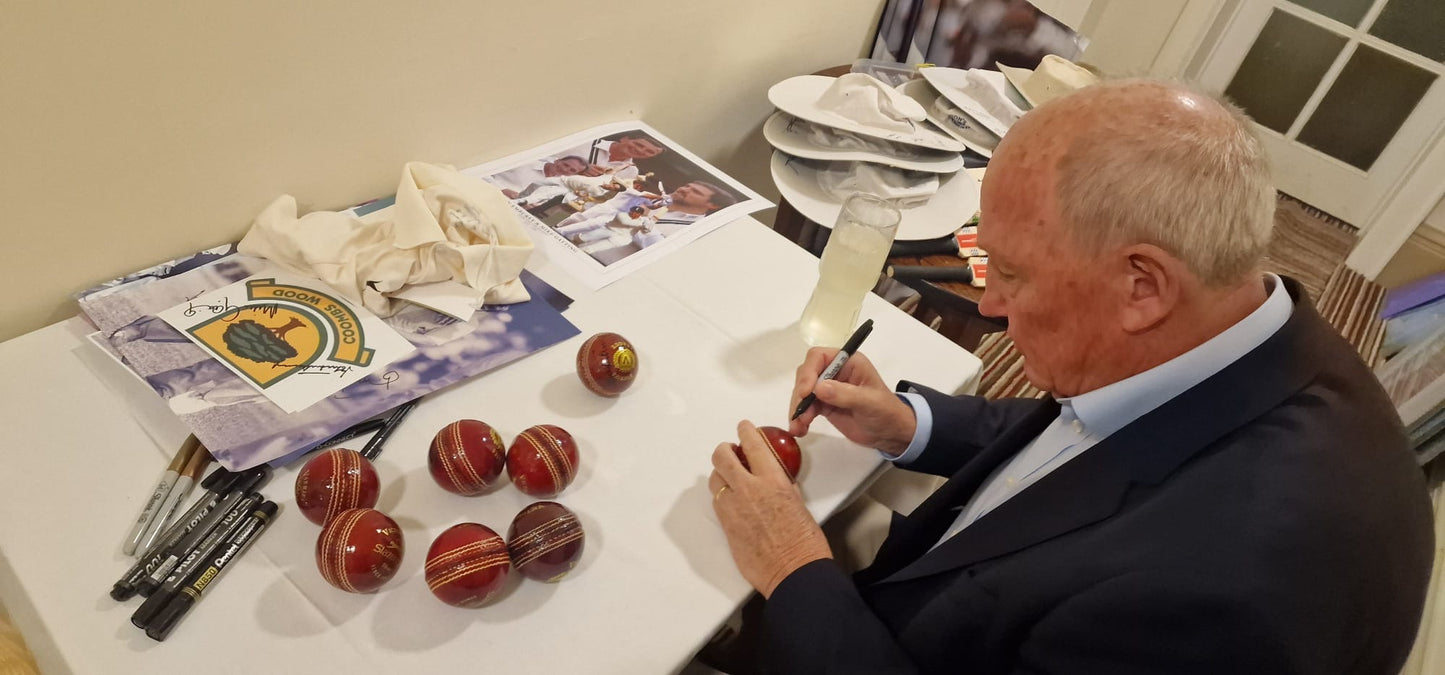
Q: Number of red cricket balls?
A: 8